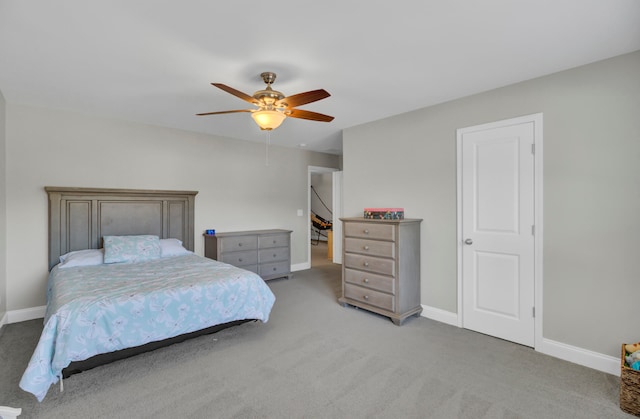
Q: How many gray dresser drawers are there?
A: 11